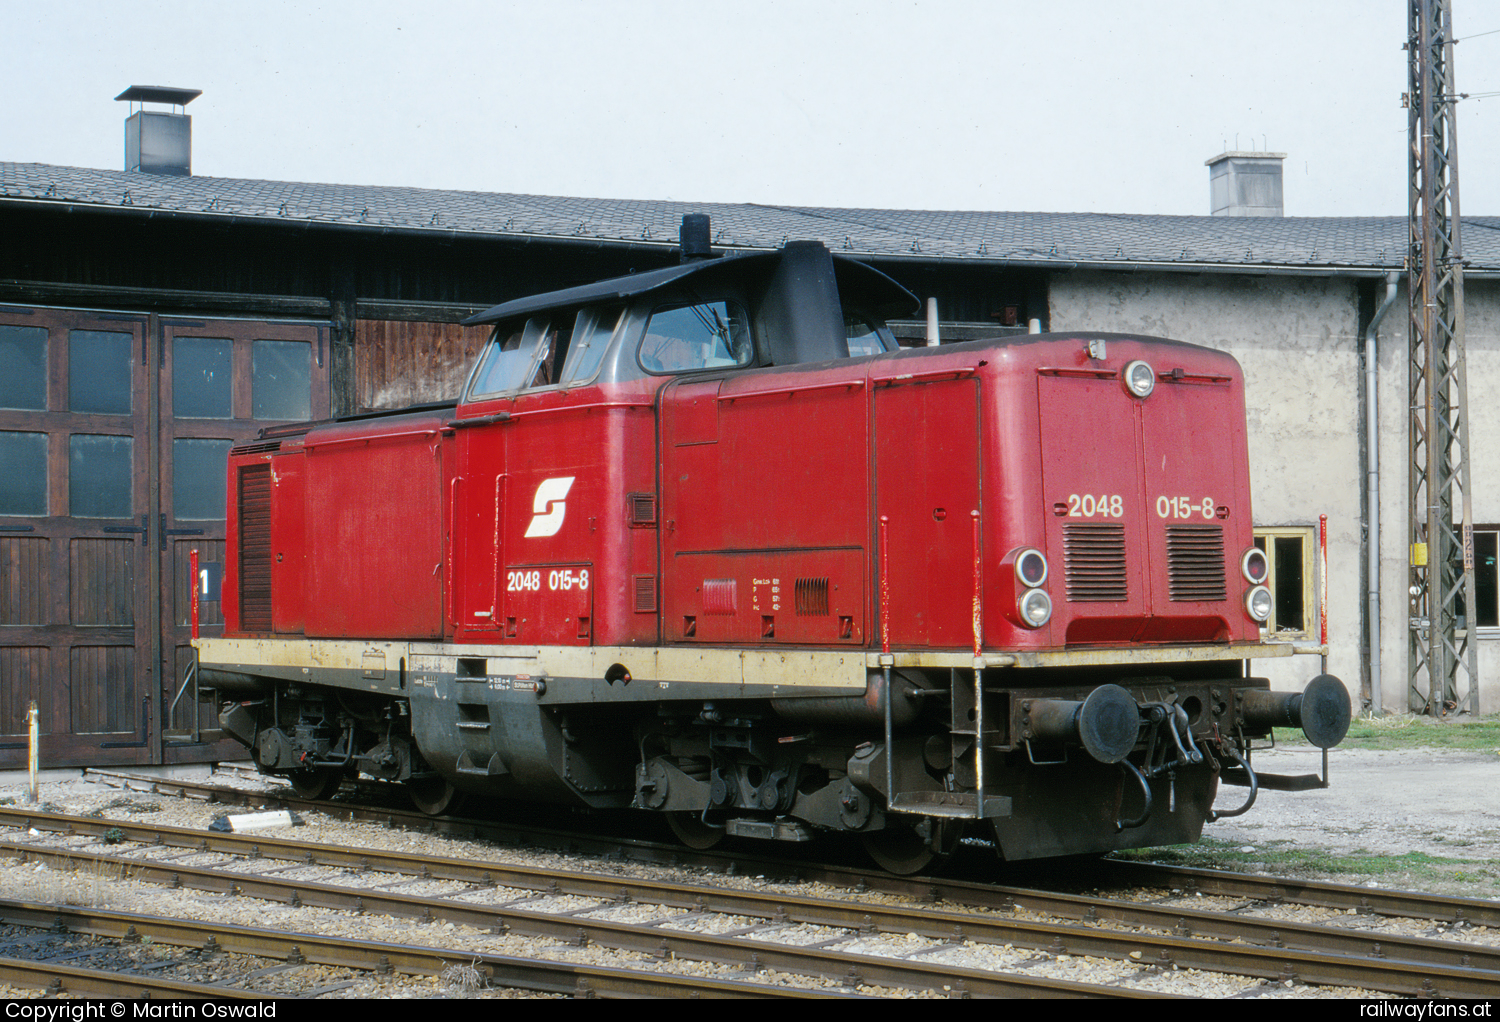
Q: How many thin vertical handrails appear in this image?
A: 6